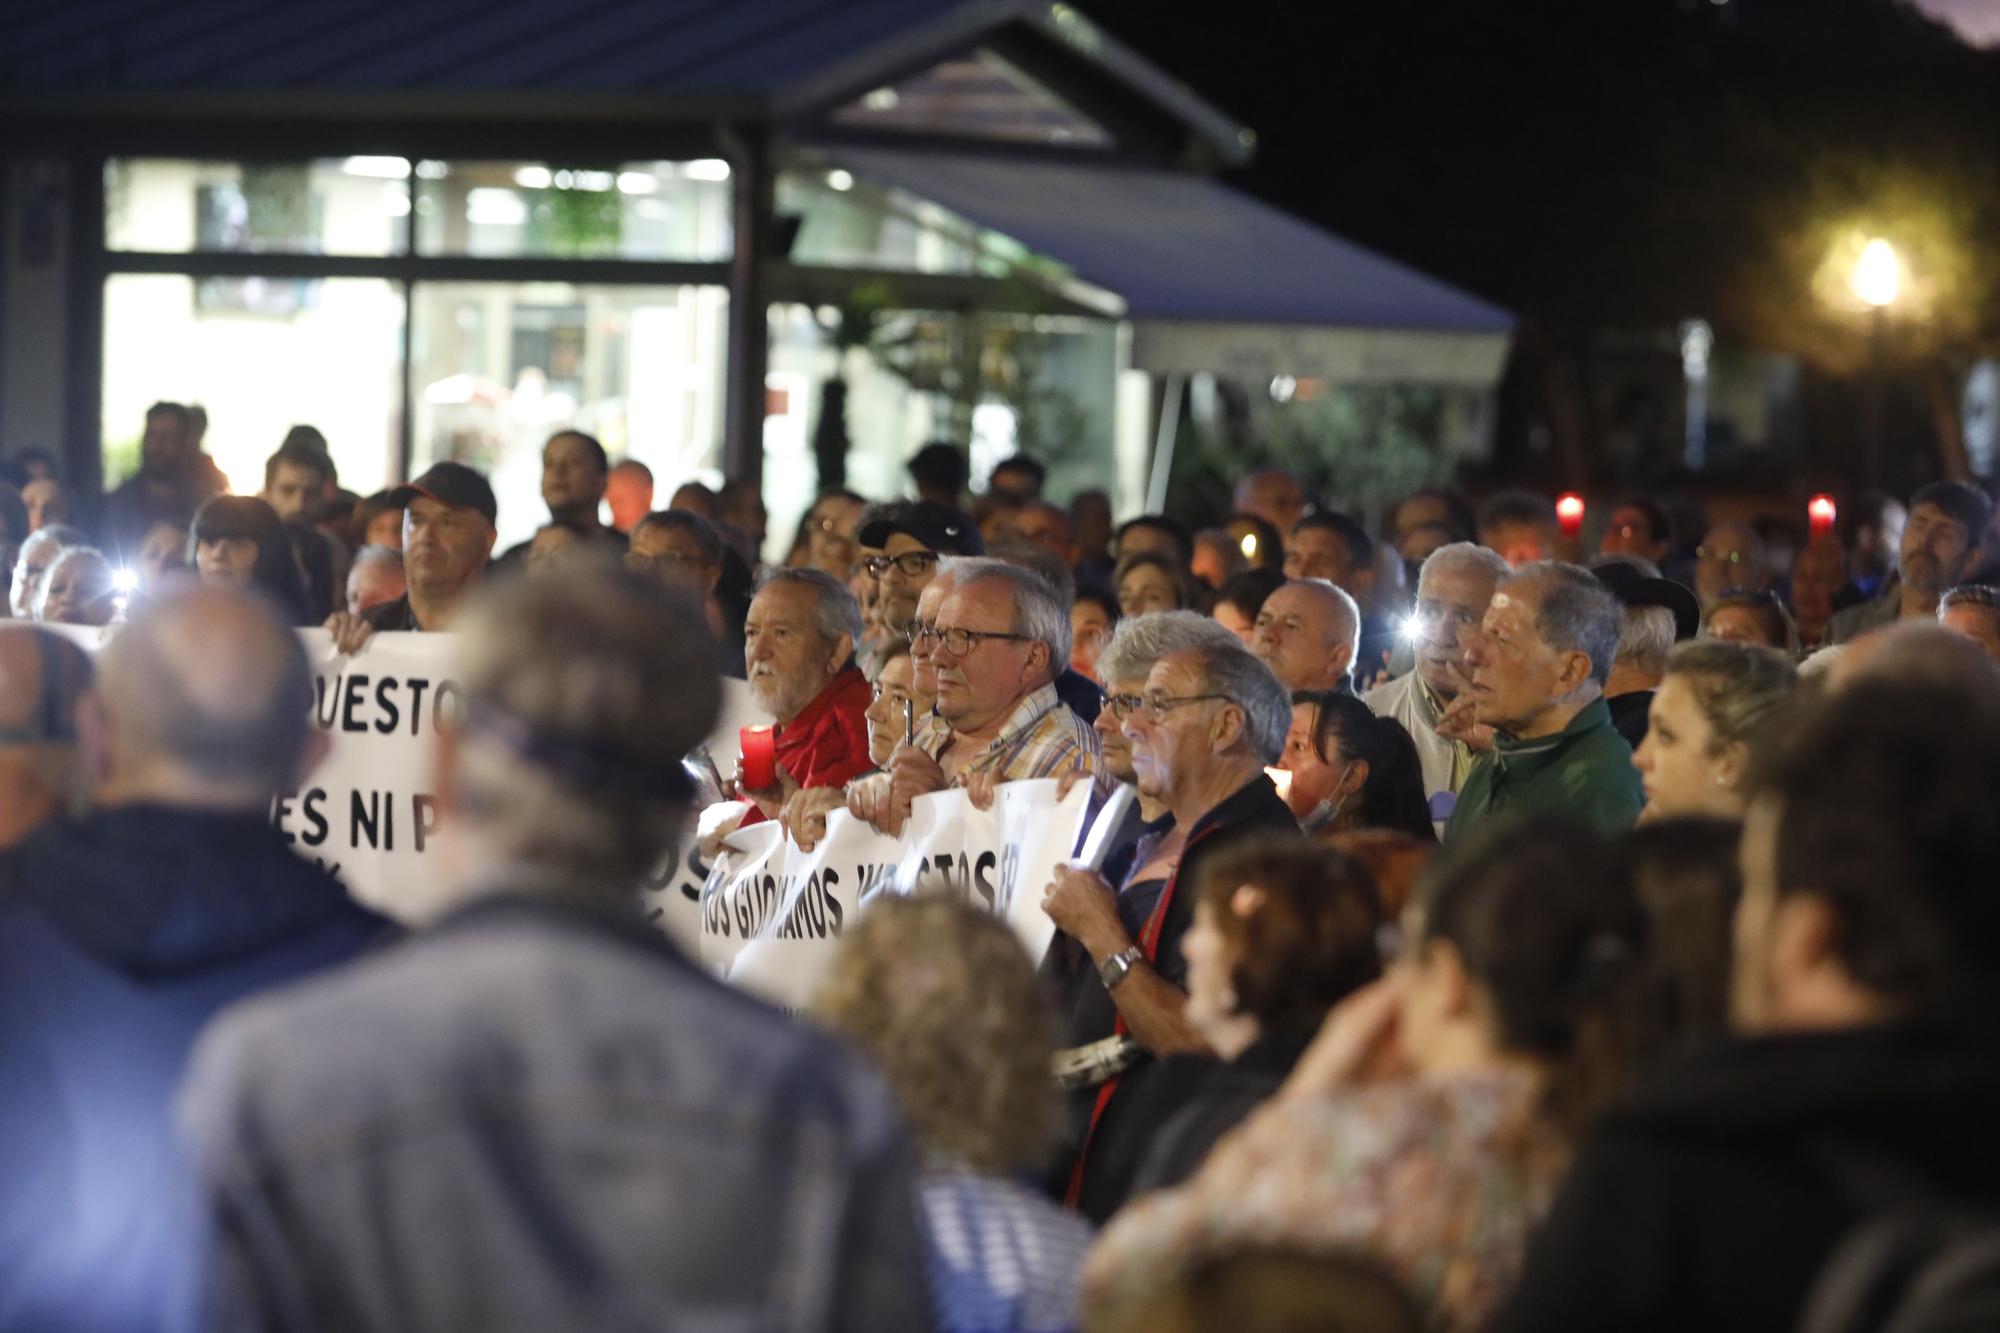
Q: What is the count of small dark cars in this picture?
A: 0